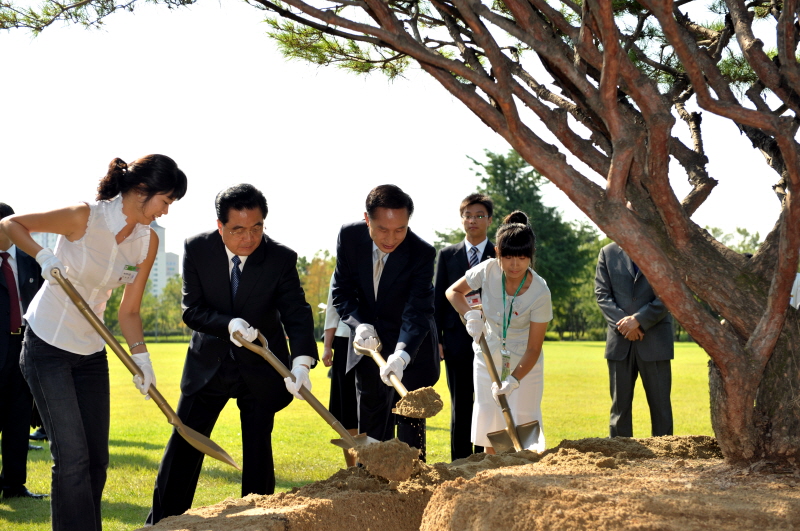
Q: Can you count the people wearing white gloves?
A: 4